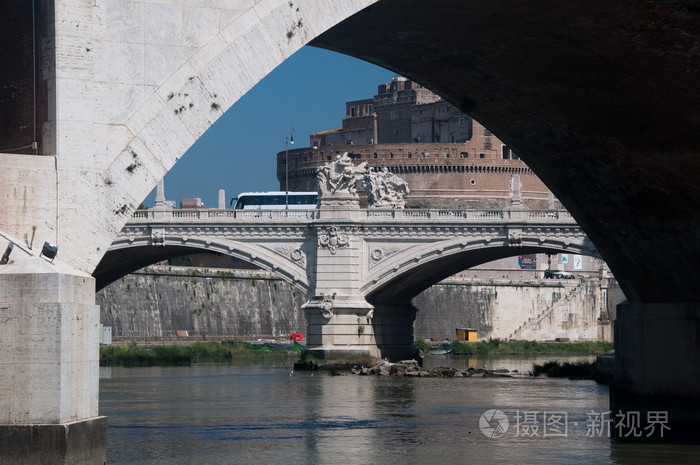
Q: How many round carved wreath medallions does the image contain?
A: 2